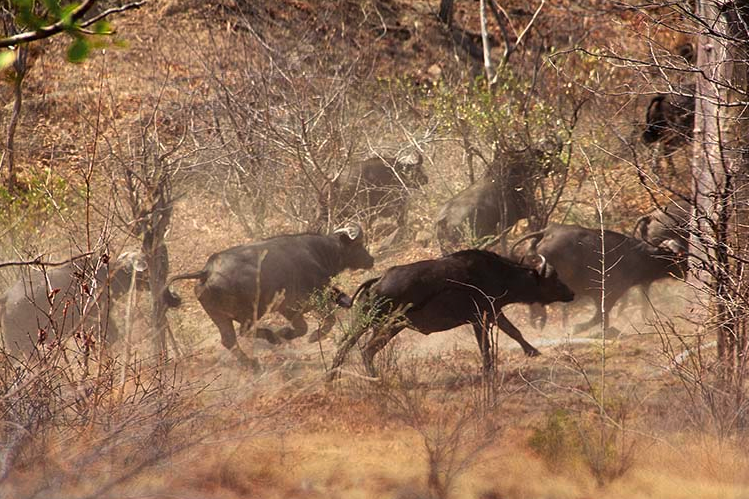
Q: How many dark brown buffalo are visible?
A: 8